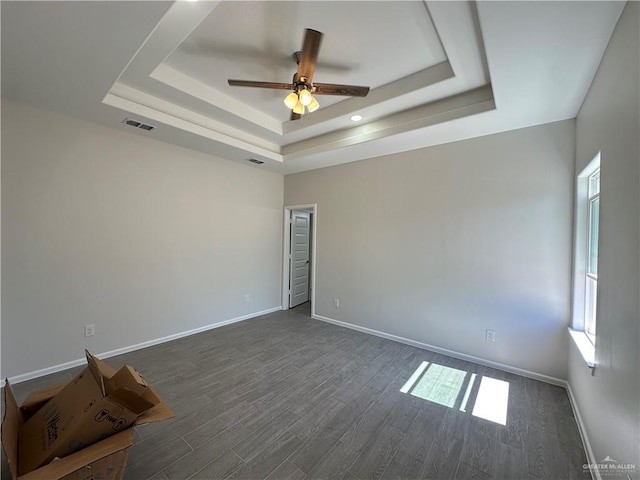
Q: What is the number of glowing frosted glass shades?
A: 4